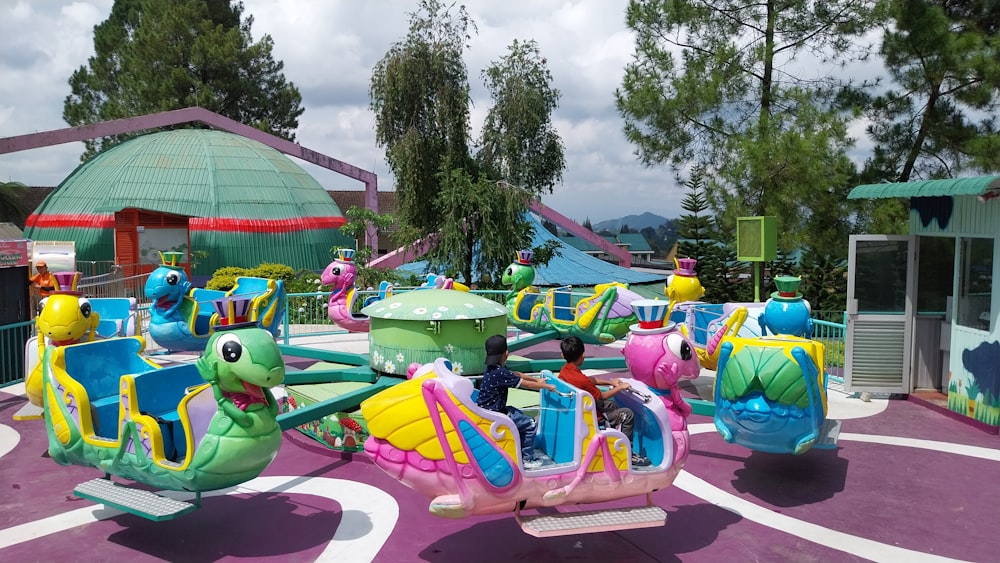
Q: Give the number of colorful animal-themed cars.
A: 8